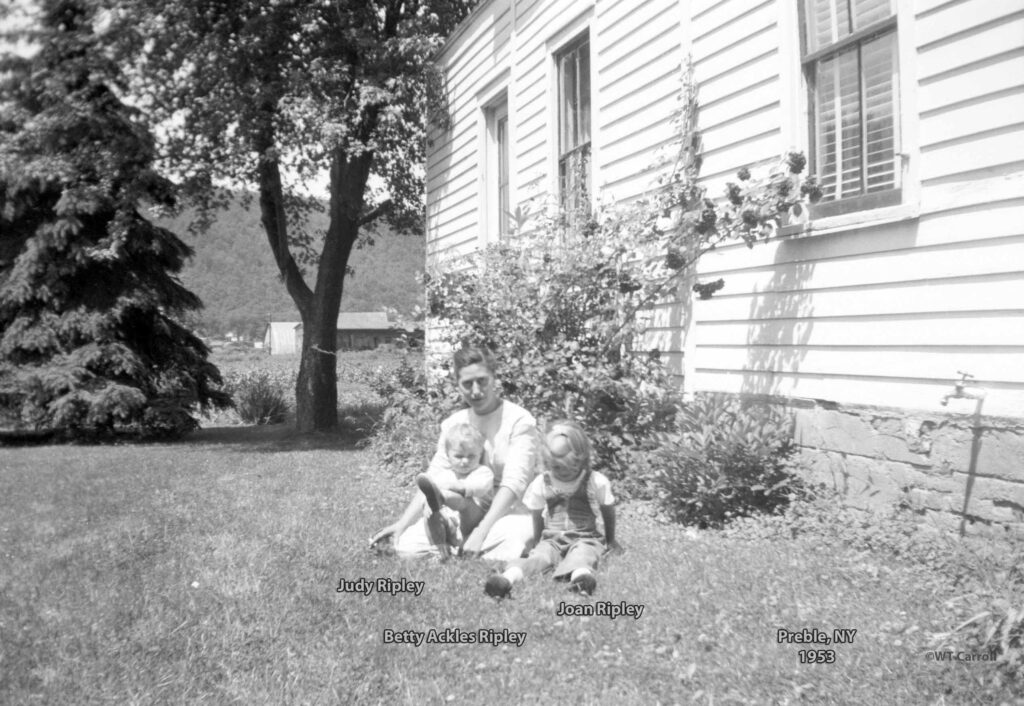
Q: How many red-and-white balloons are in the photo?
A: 0